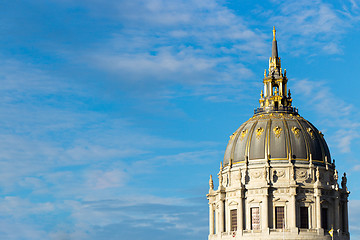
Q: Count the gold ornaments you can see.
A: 7